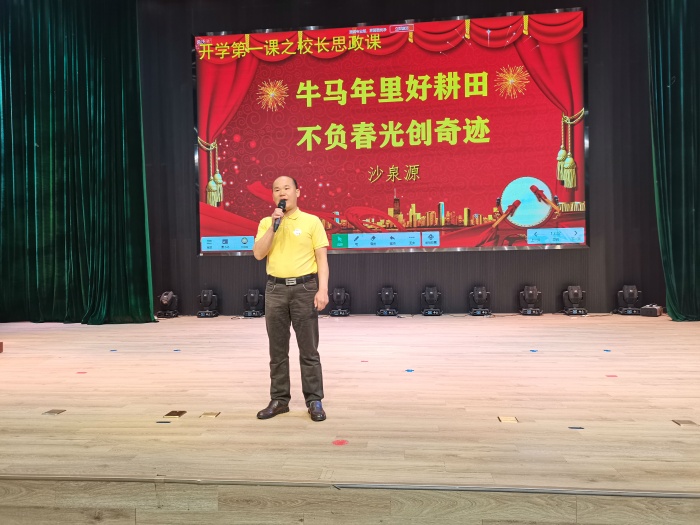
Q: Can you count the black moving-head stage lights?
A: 10